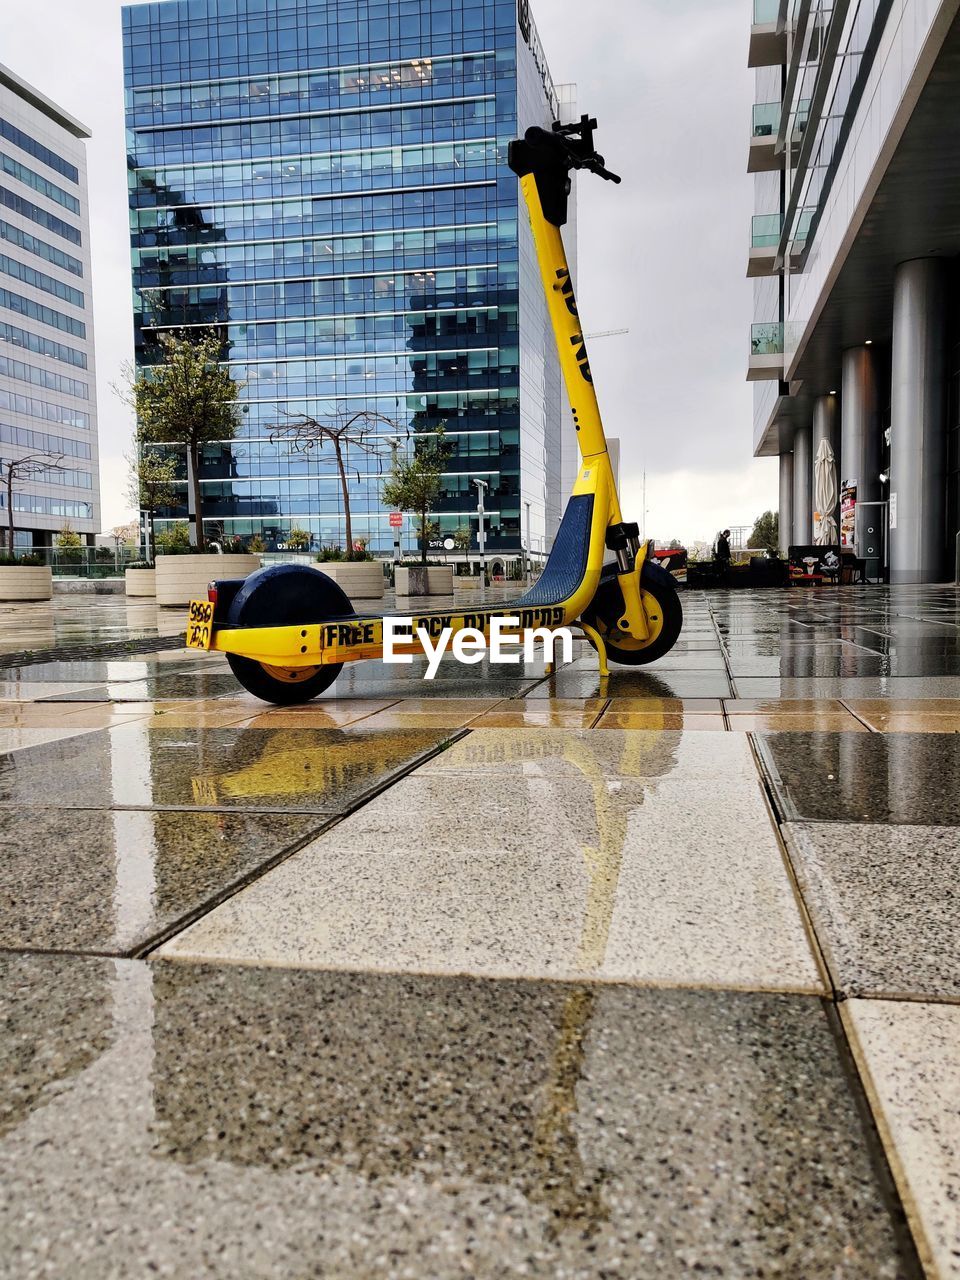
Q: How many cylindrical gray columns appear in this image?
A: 5